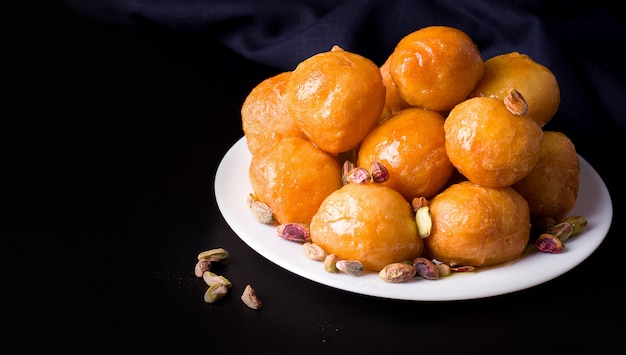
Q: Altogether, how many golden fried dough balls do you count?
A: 11